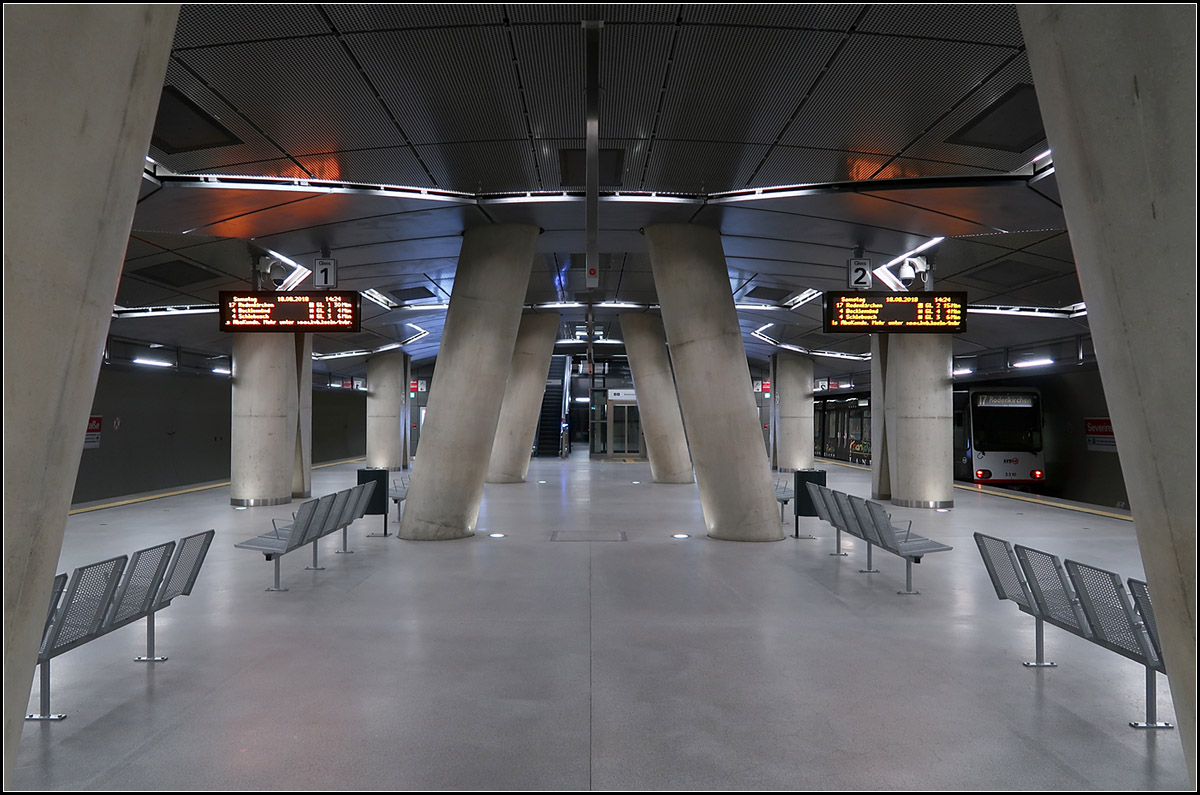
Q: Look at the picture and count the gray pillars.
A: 10